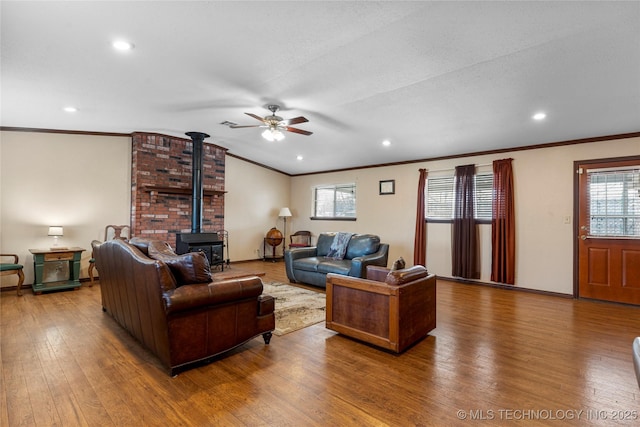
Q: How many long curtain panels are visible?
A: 3